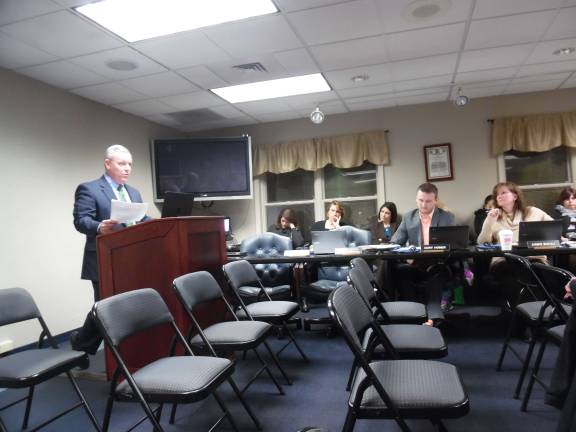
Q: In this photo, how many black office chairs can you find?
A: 9